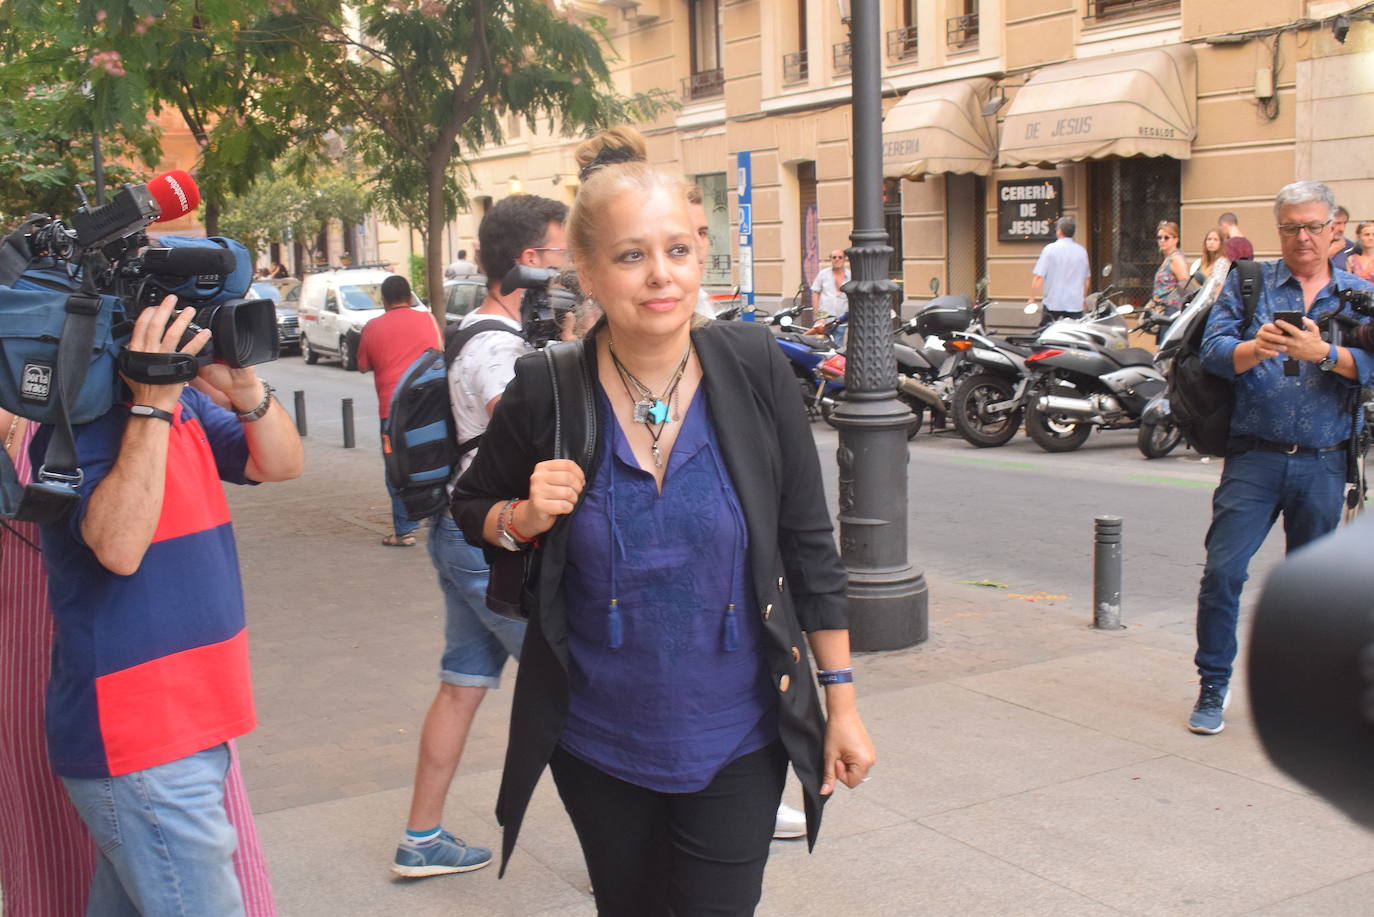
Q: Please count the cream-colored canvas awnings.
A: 2